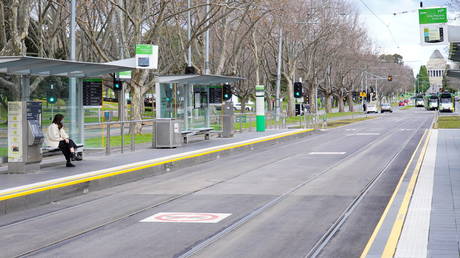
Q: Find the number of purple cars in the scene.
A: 0